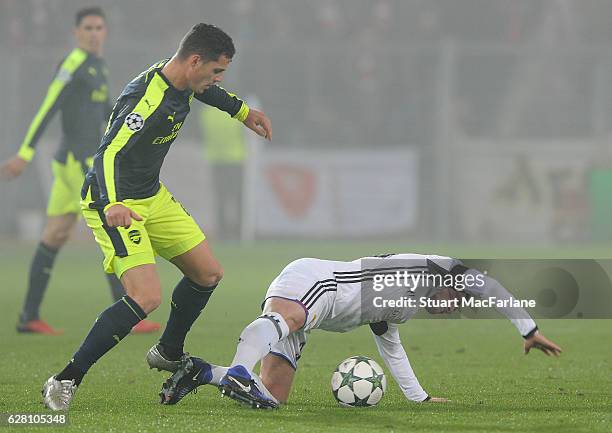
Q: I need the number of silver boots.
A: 2